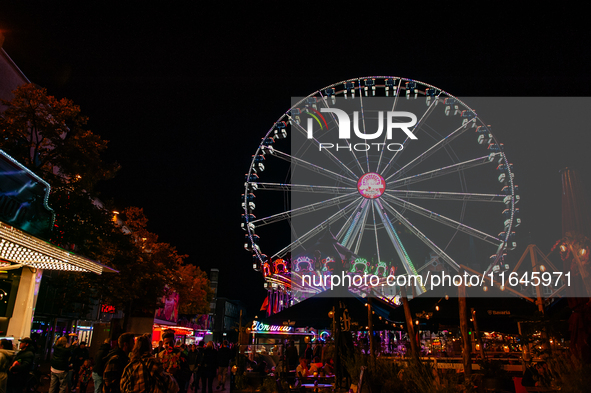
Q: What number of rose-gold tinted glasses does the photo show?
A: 0